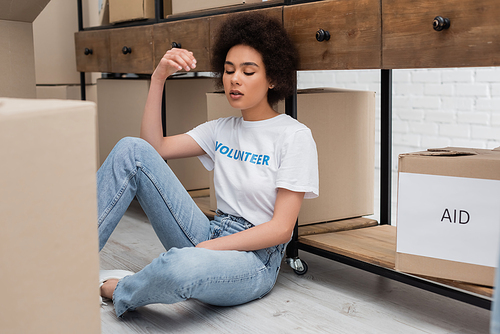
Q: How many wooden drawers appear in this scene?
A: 6